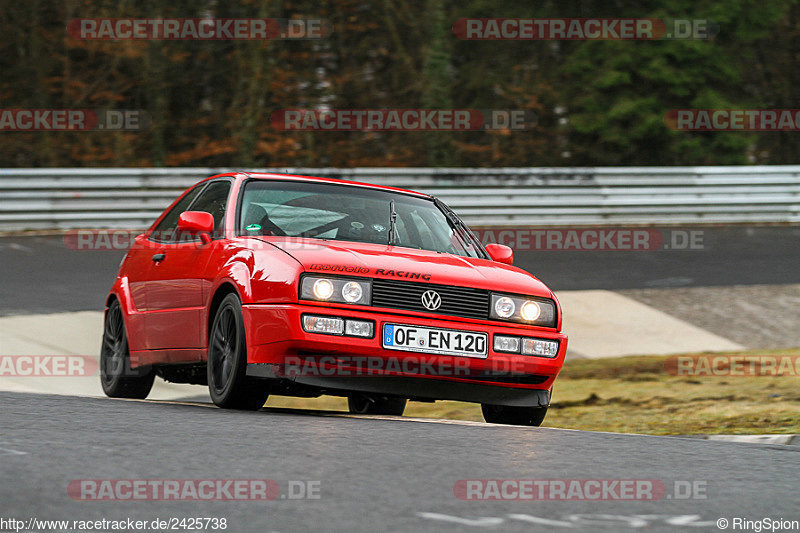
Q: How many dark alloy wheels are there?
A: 2